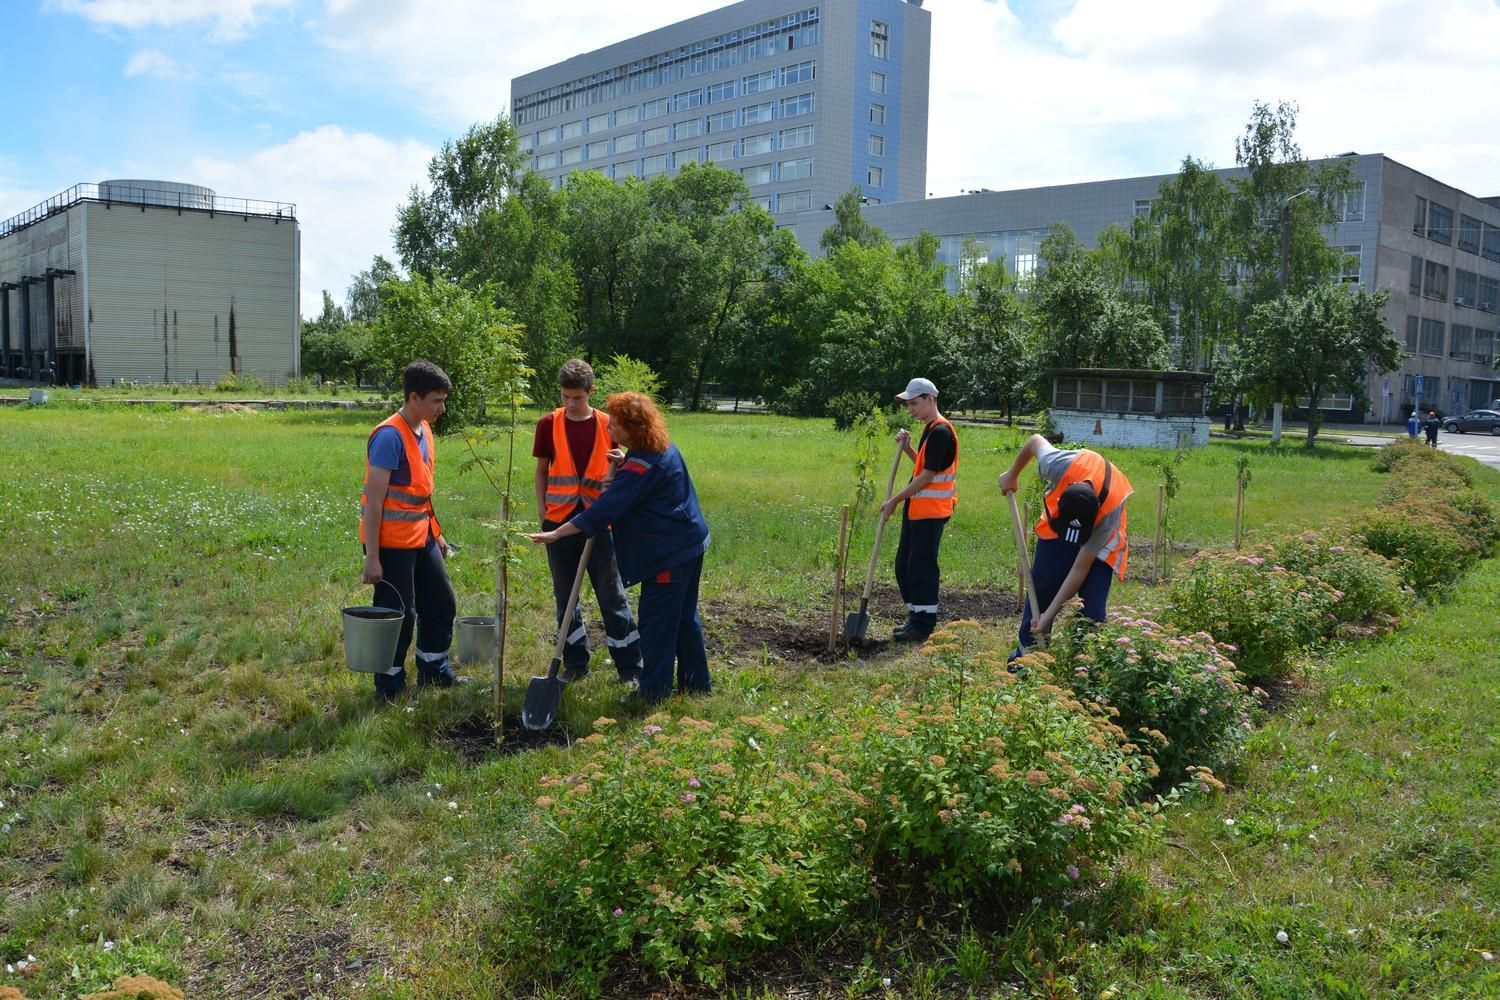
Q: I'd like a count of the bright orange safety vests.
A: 4